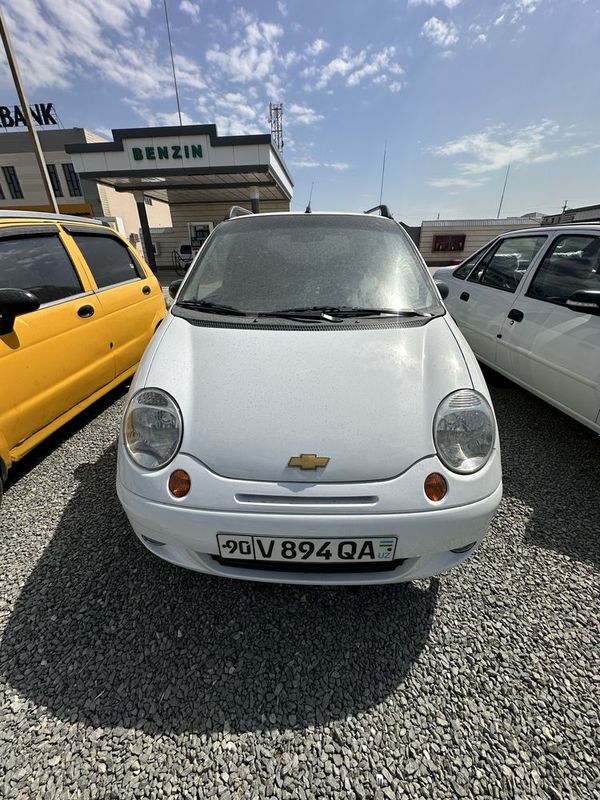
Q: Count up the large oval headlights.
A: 2